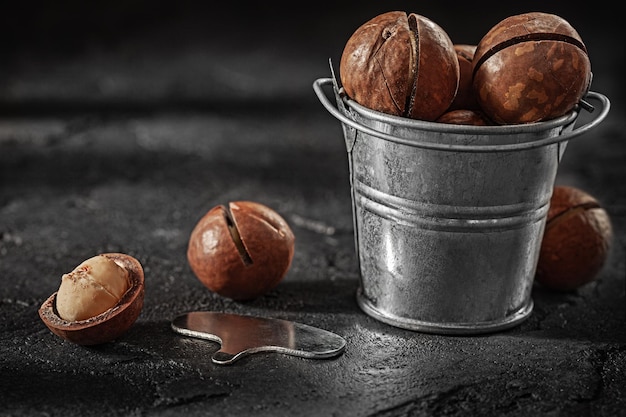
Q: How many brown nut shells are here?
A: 7